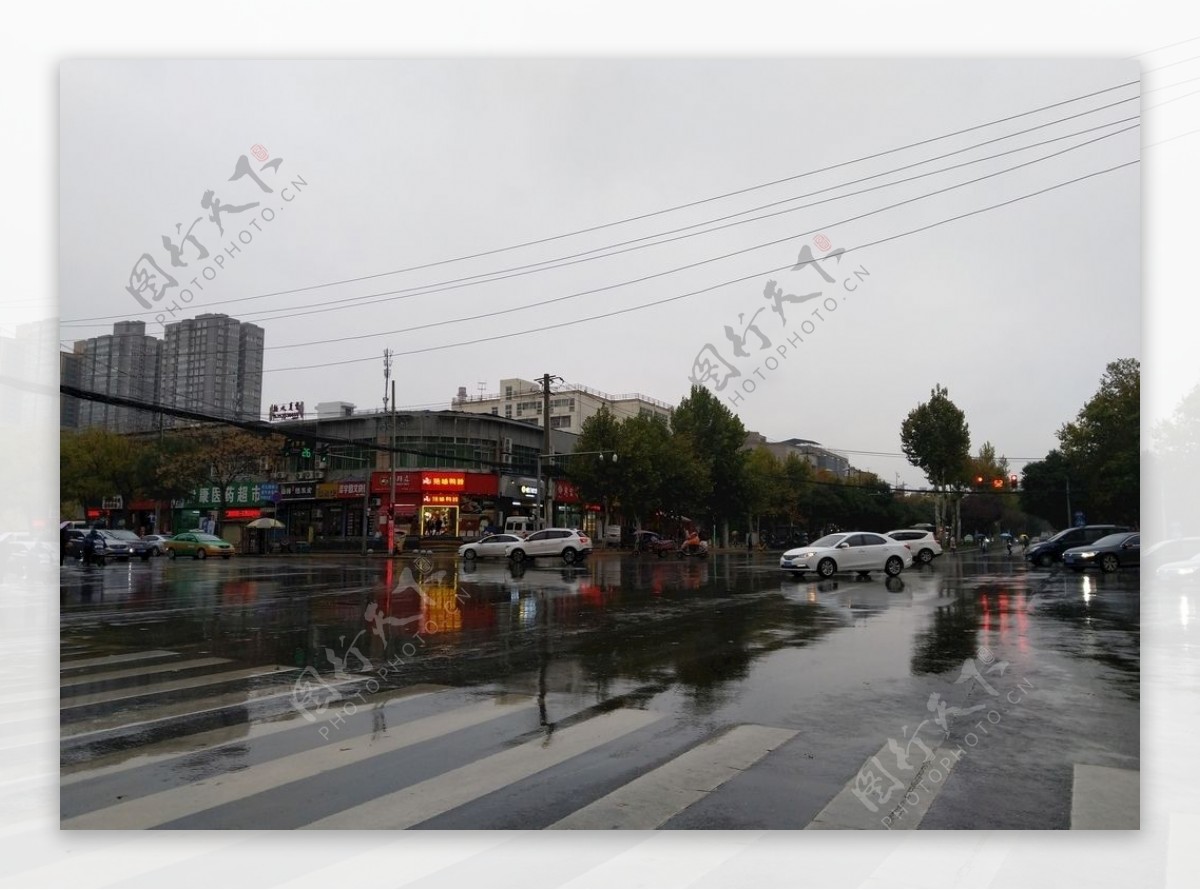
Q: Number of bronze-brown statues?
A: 0